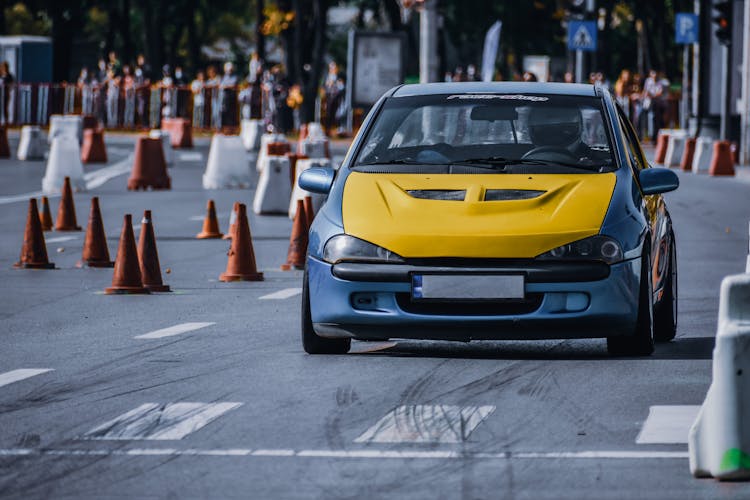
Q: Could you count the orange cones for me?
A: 11